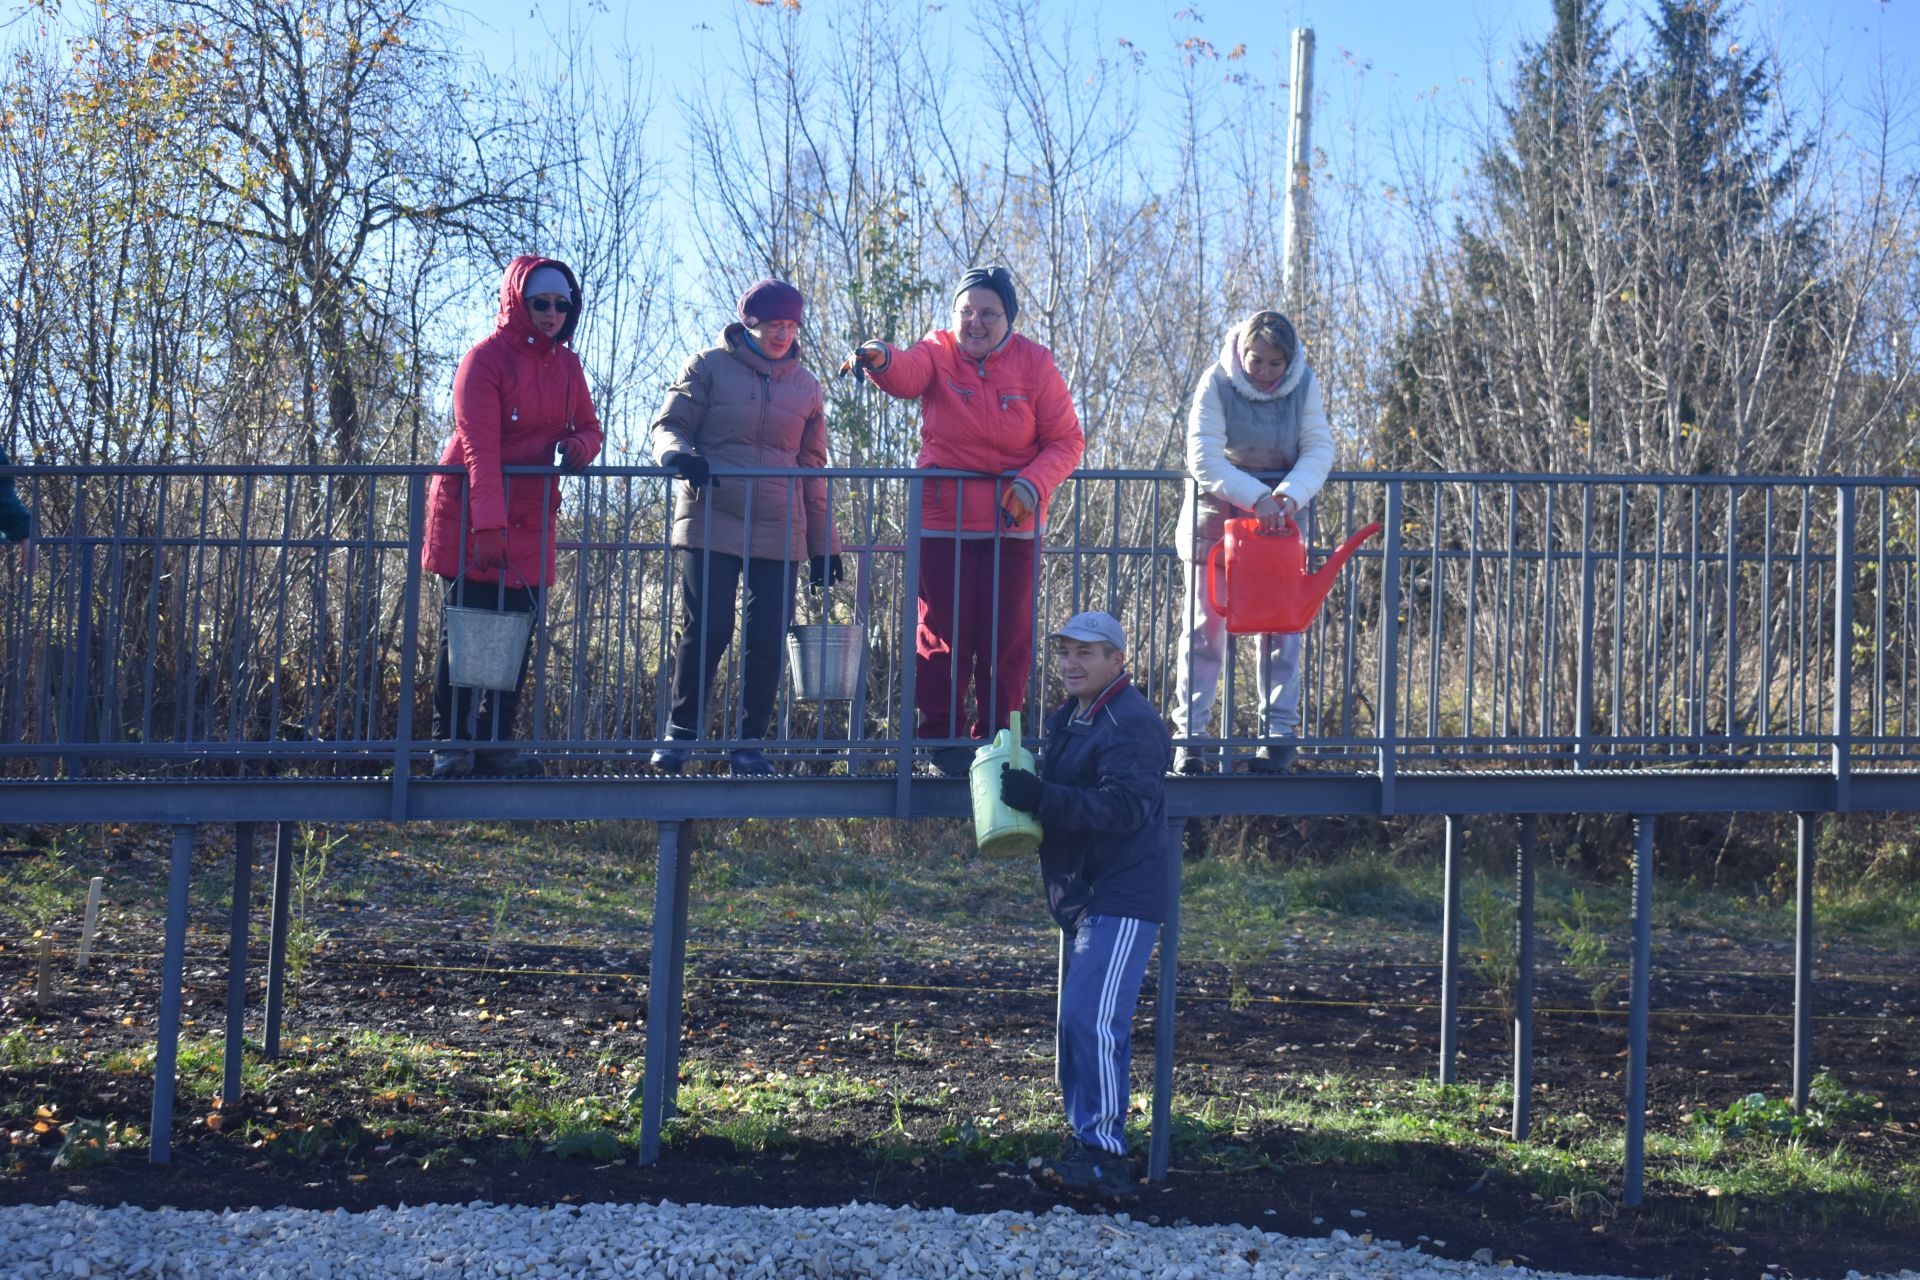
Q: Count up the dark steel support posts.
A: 11